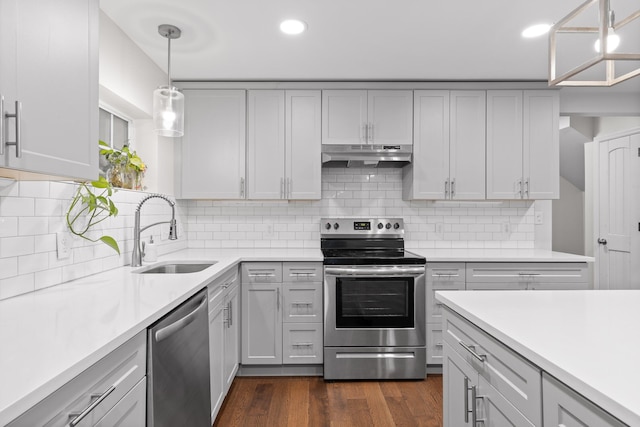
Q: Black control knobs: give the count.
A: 5